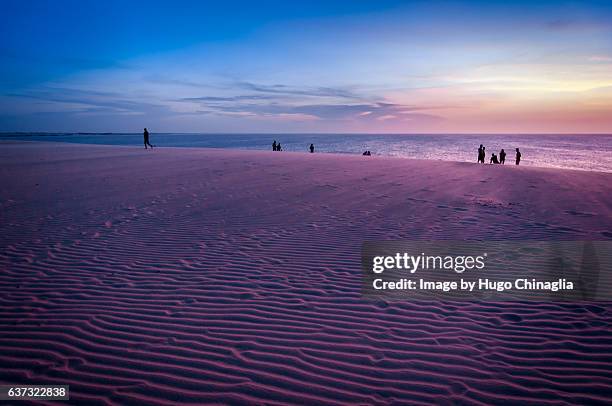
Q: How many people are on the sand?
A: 11